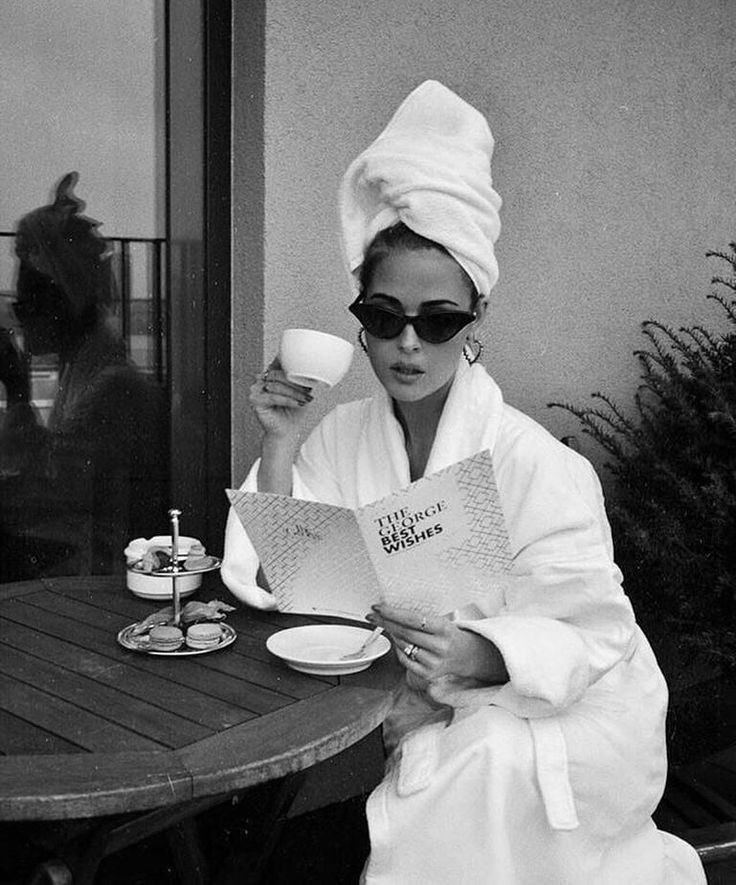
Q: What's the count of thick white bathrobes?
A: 1